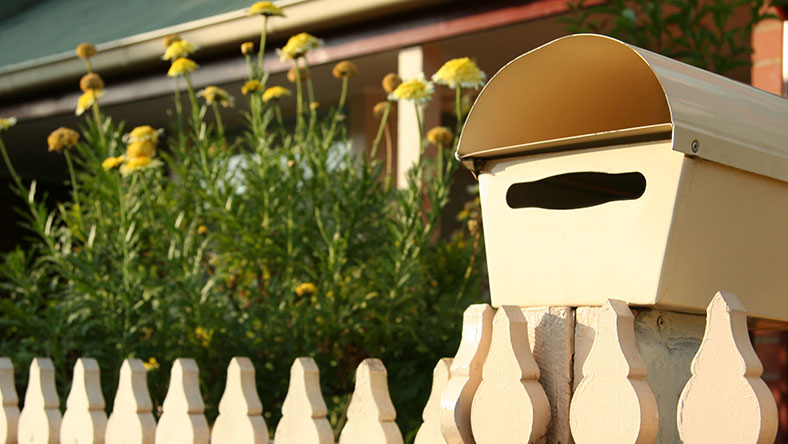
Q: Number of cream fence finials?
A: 13